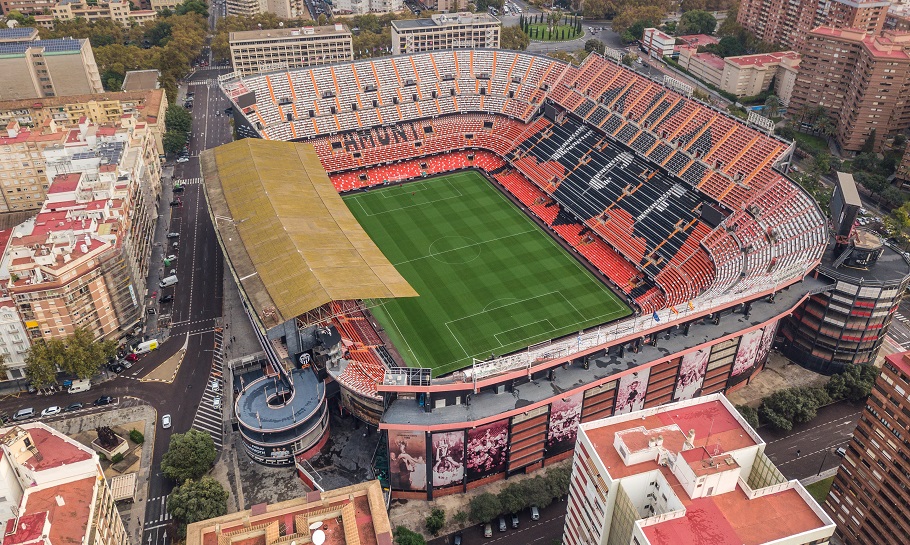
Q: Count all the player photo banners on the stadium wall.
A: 8